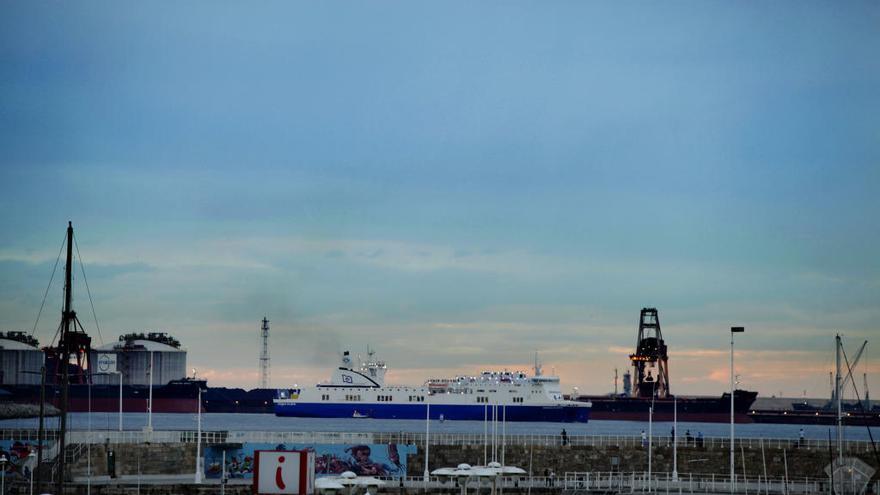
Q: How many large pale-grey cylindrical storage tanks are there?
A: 2